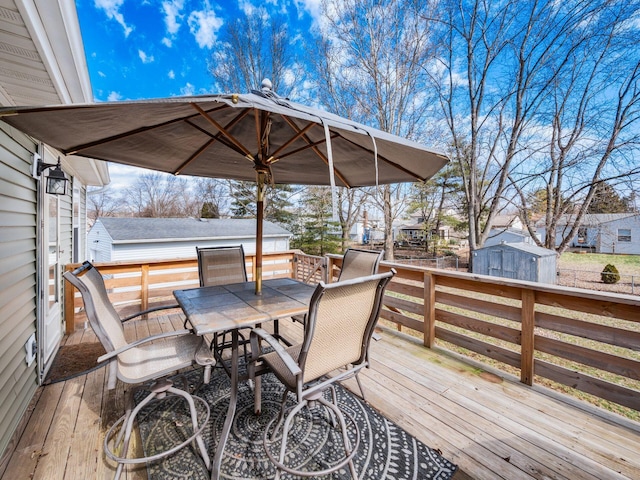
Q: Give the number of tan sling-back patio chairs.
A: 4